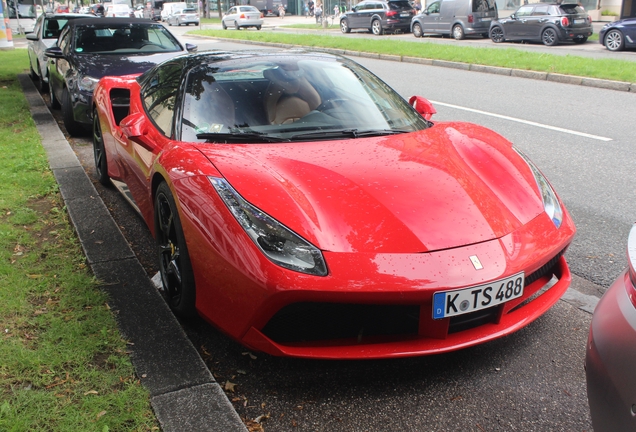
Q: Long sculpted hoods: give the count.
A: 1